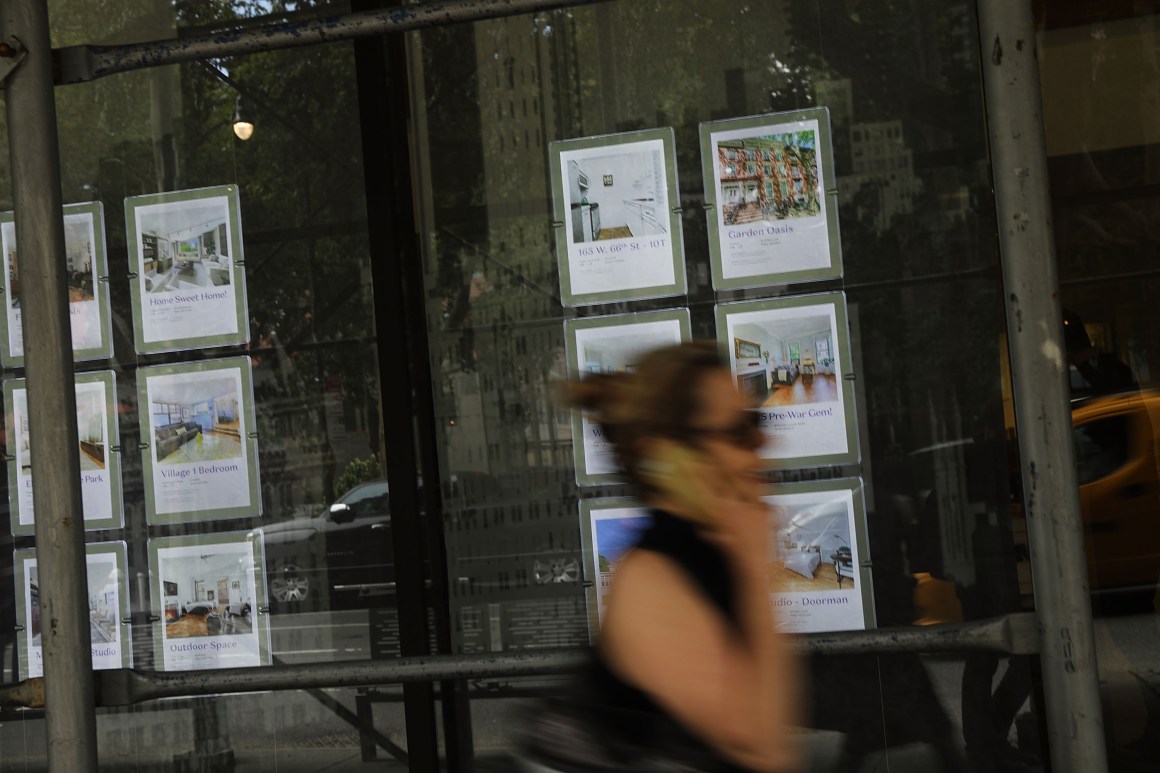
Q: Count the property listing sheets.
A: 12